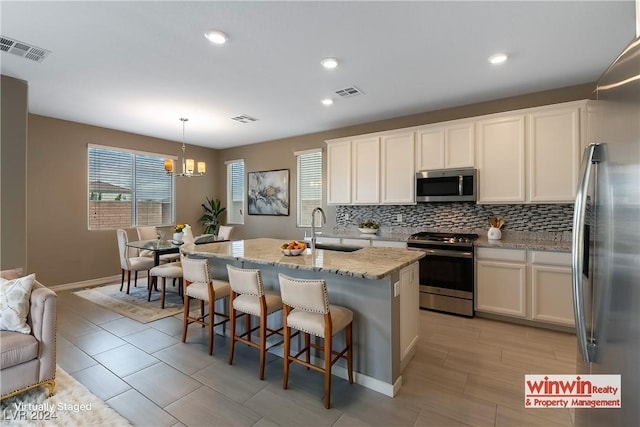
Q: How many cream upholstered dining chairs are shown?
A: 4